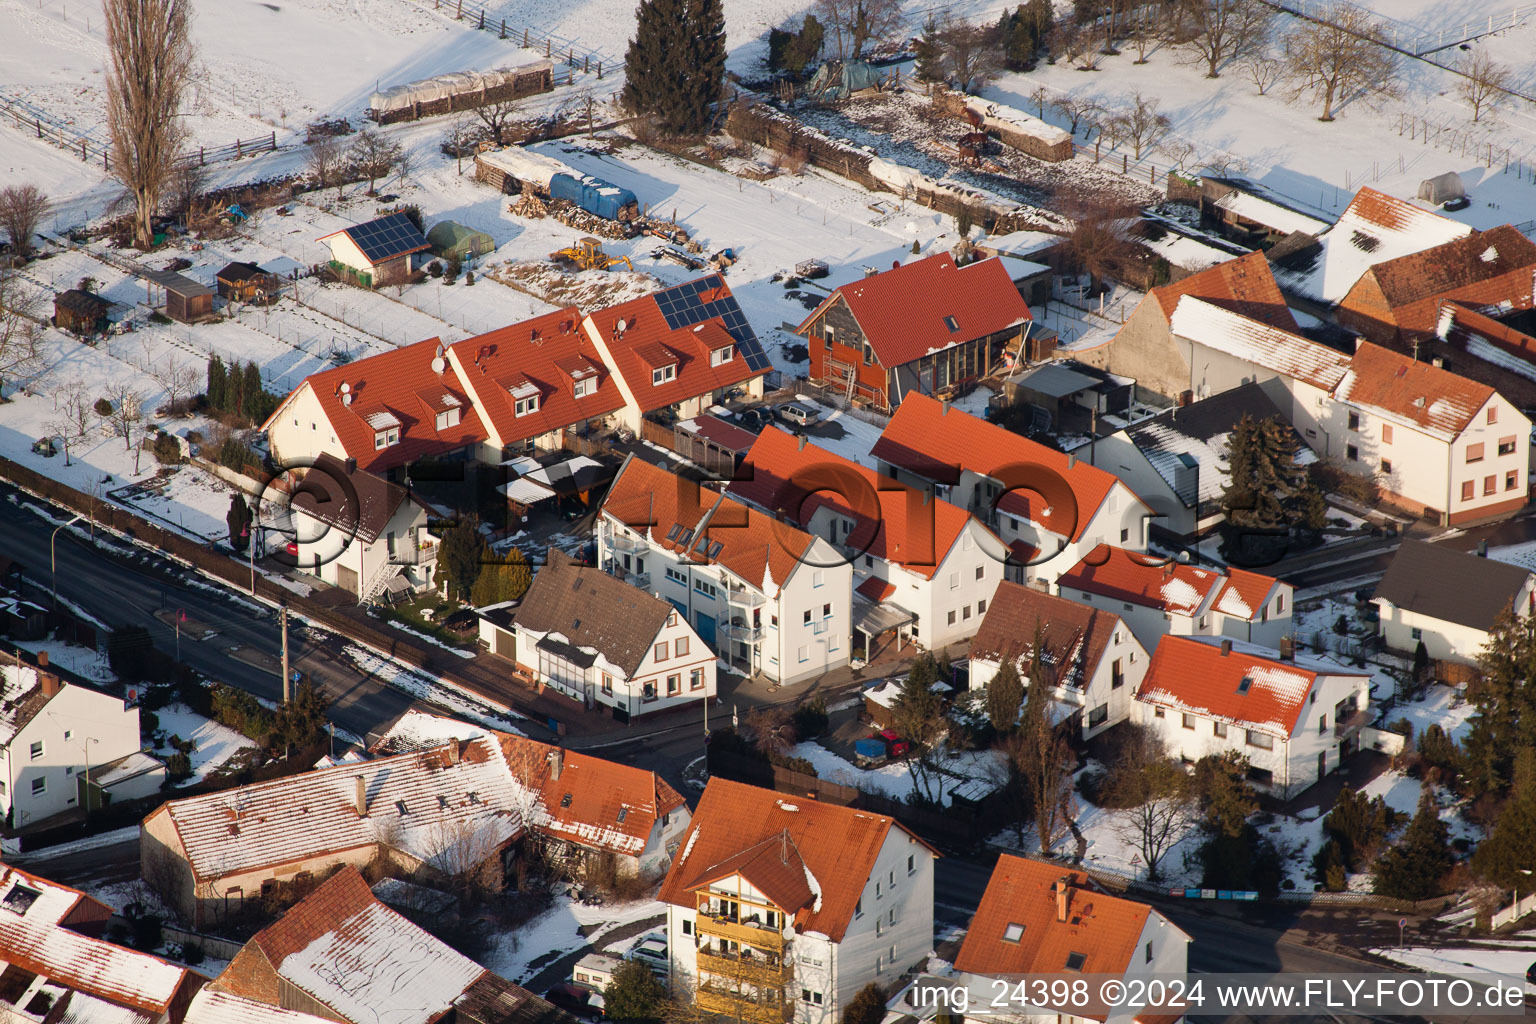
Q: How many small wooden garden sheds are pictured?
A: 3